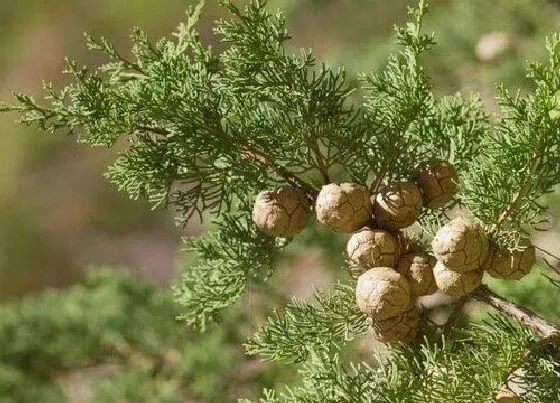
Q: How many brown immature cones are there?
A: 11